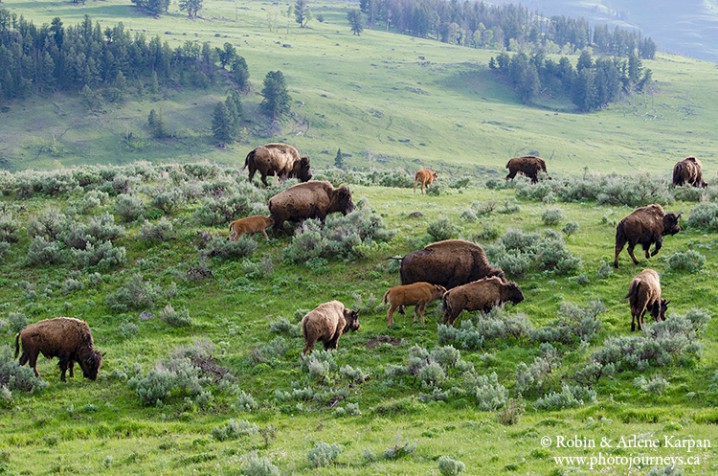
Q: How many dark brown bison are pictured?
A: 10